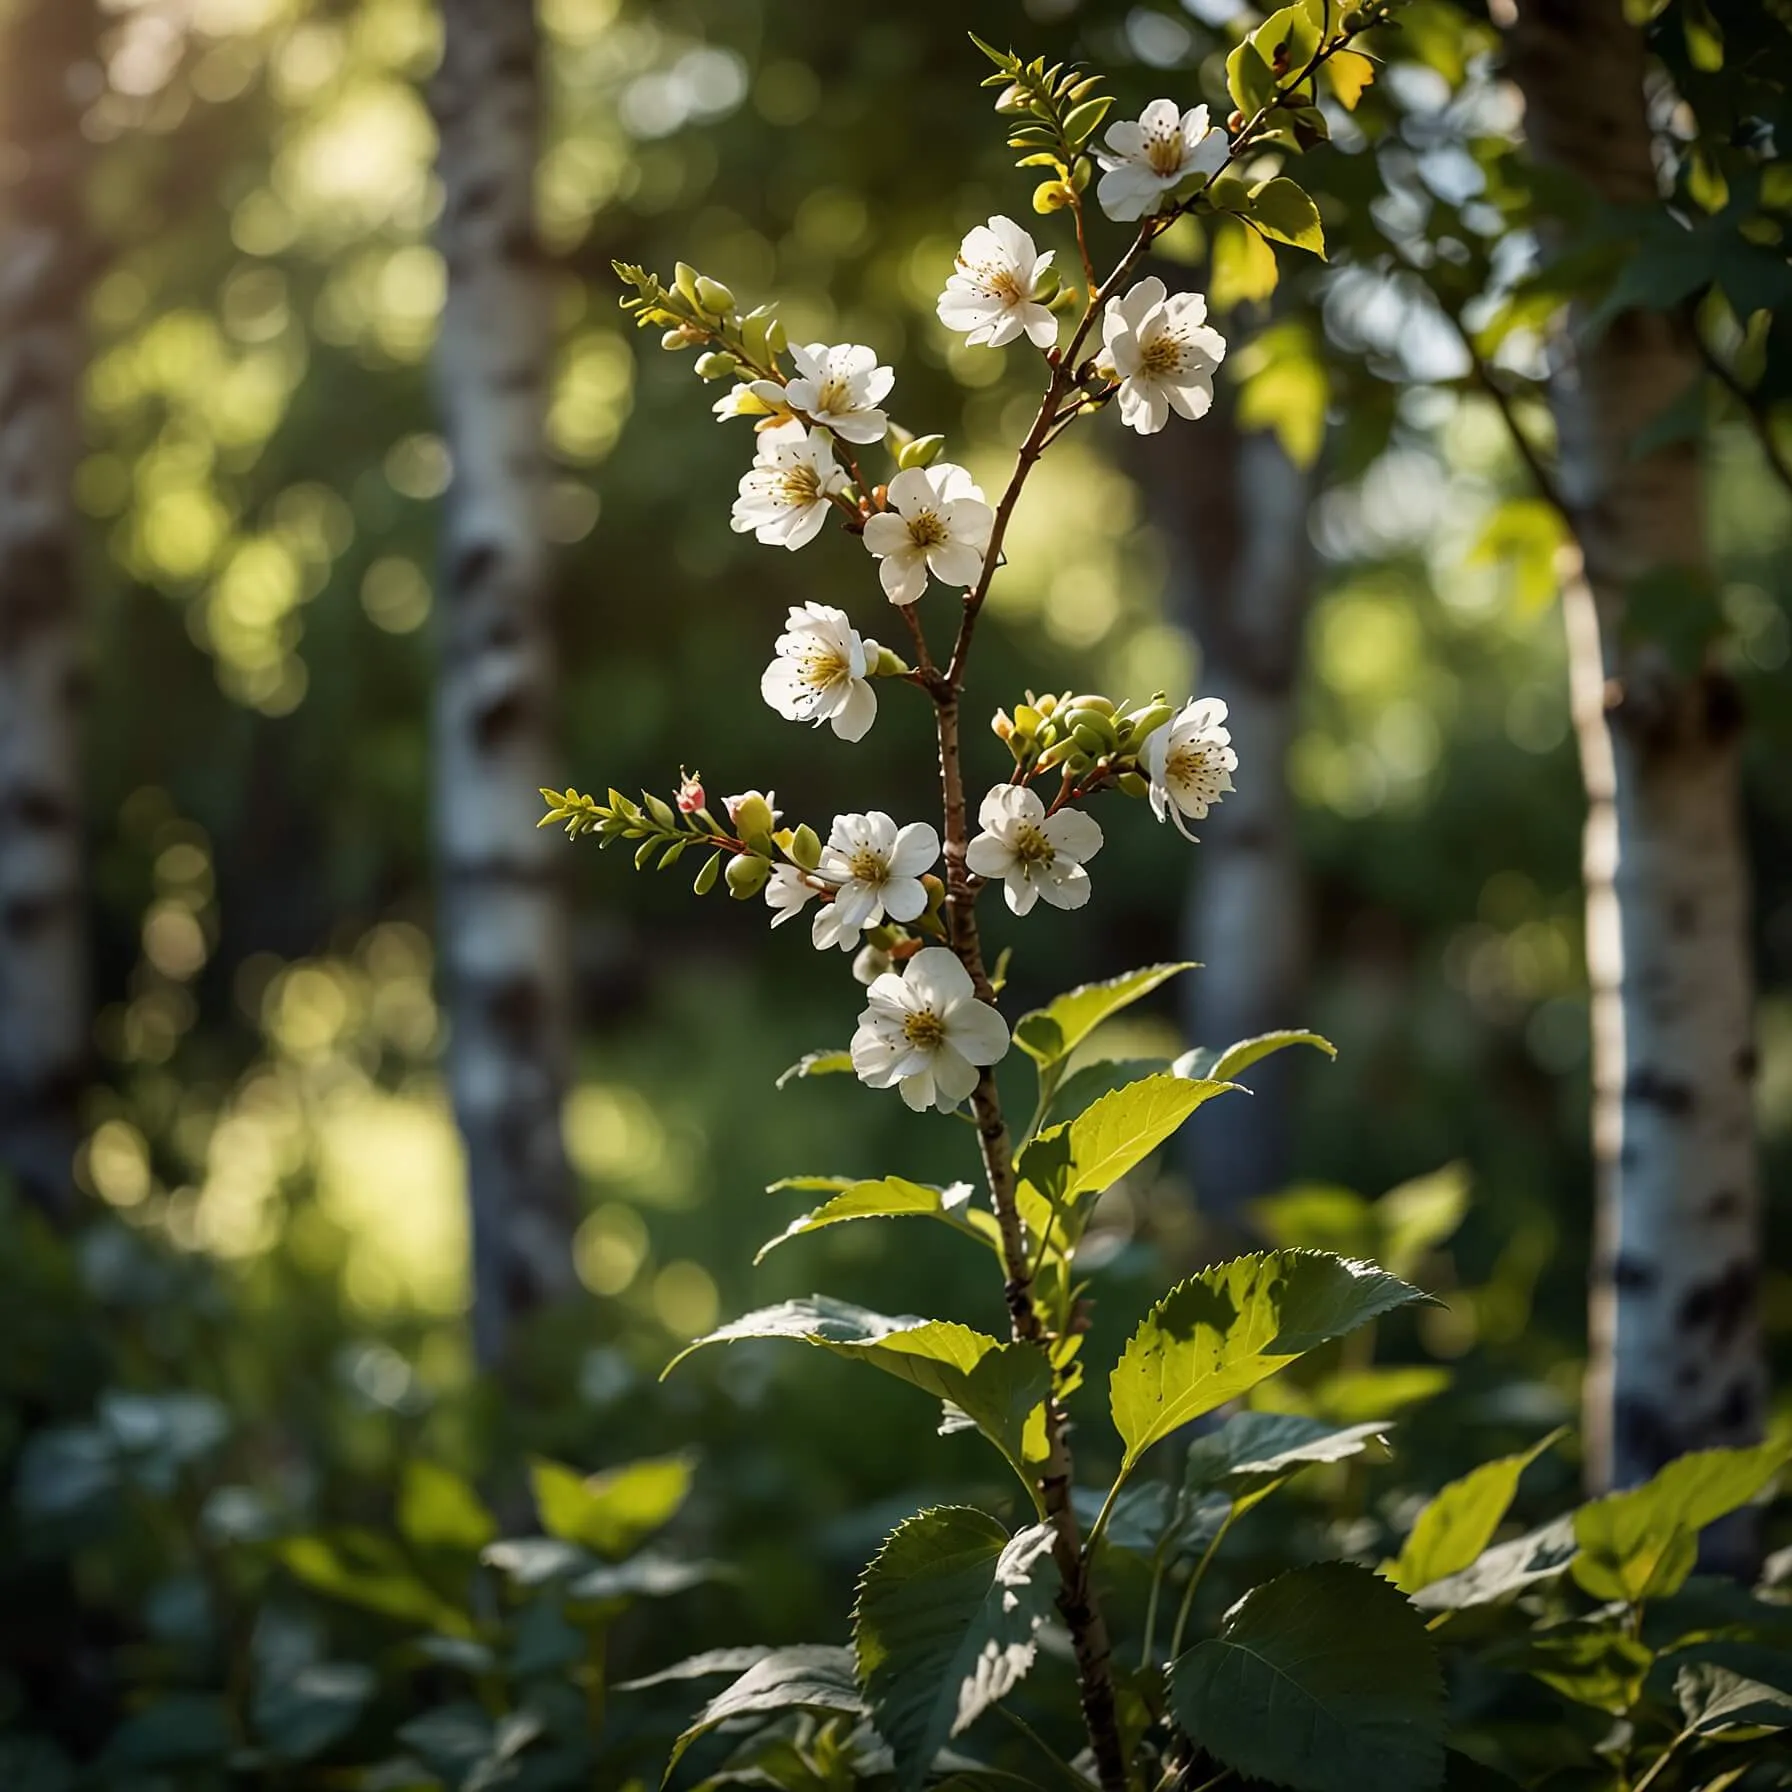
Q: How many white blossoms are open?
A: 11